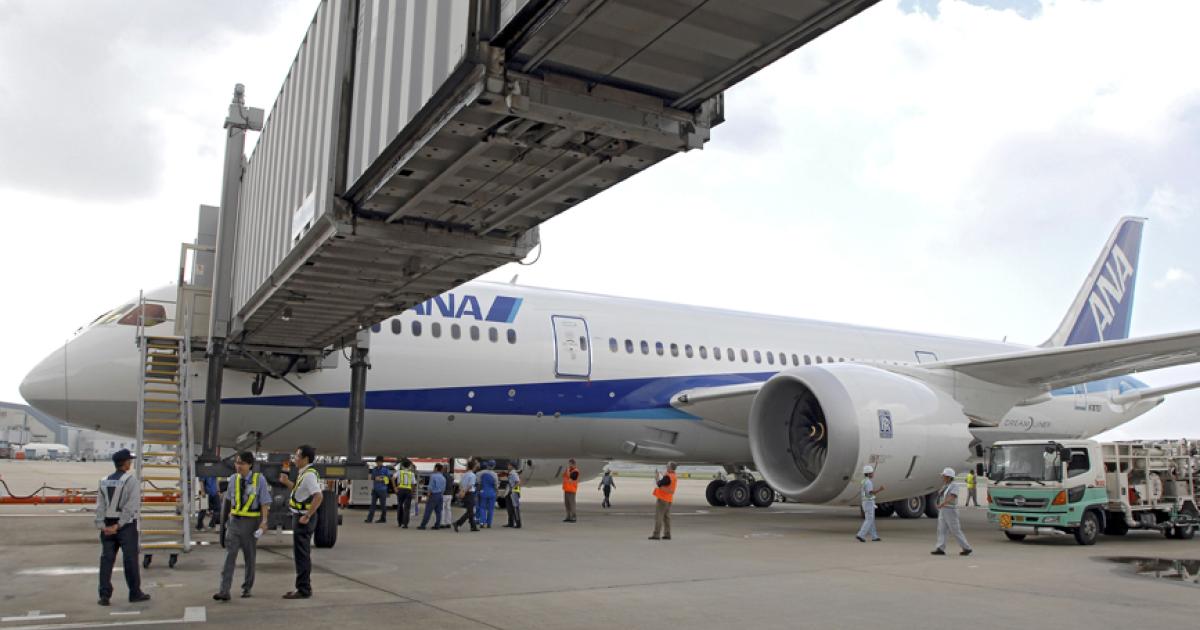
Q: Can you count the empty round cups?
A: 0